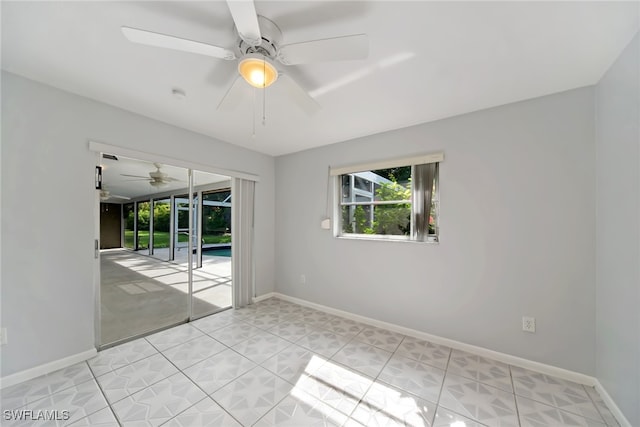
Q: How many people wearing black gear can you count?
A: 0